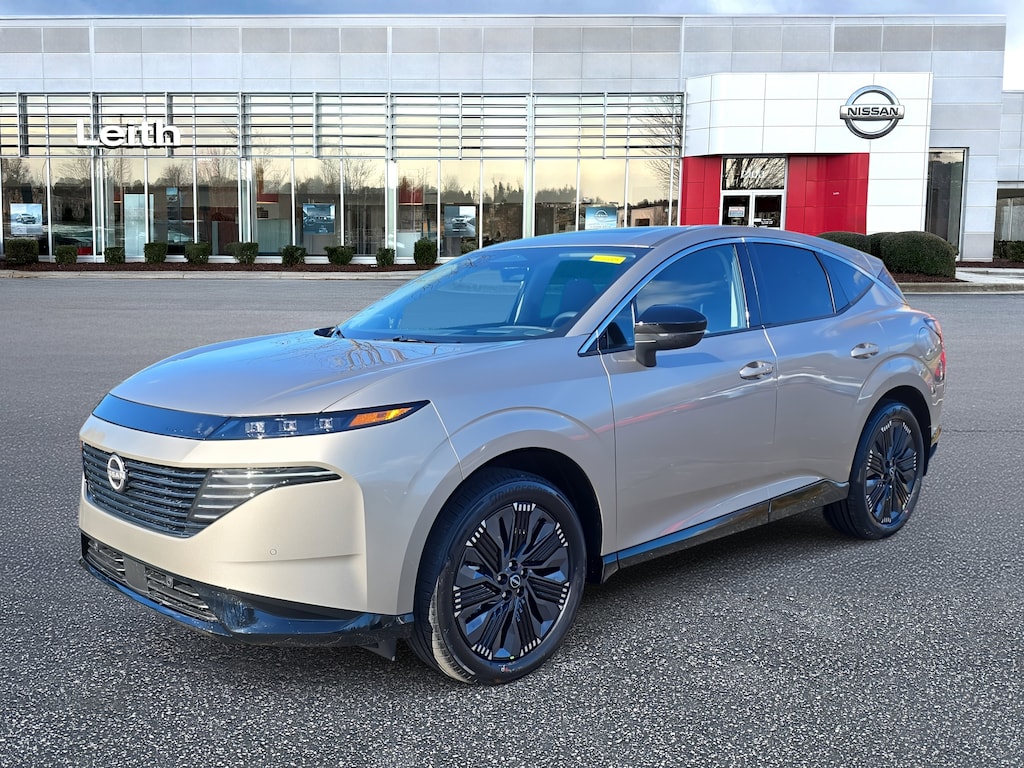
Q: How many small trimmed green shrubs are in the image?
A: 10